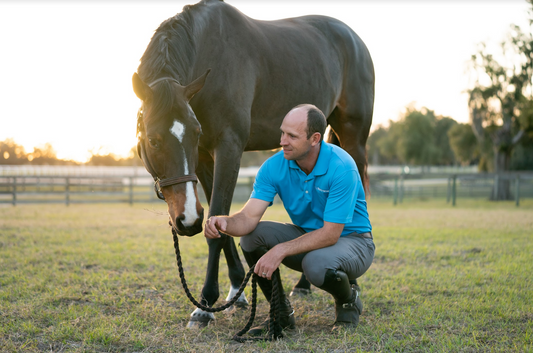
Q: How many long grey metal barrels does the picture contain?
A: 0